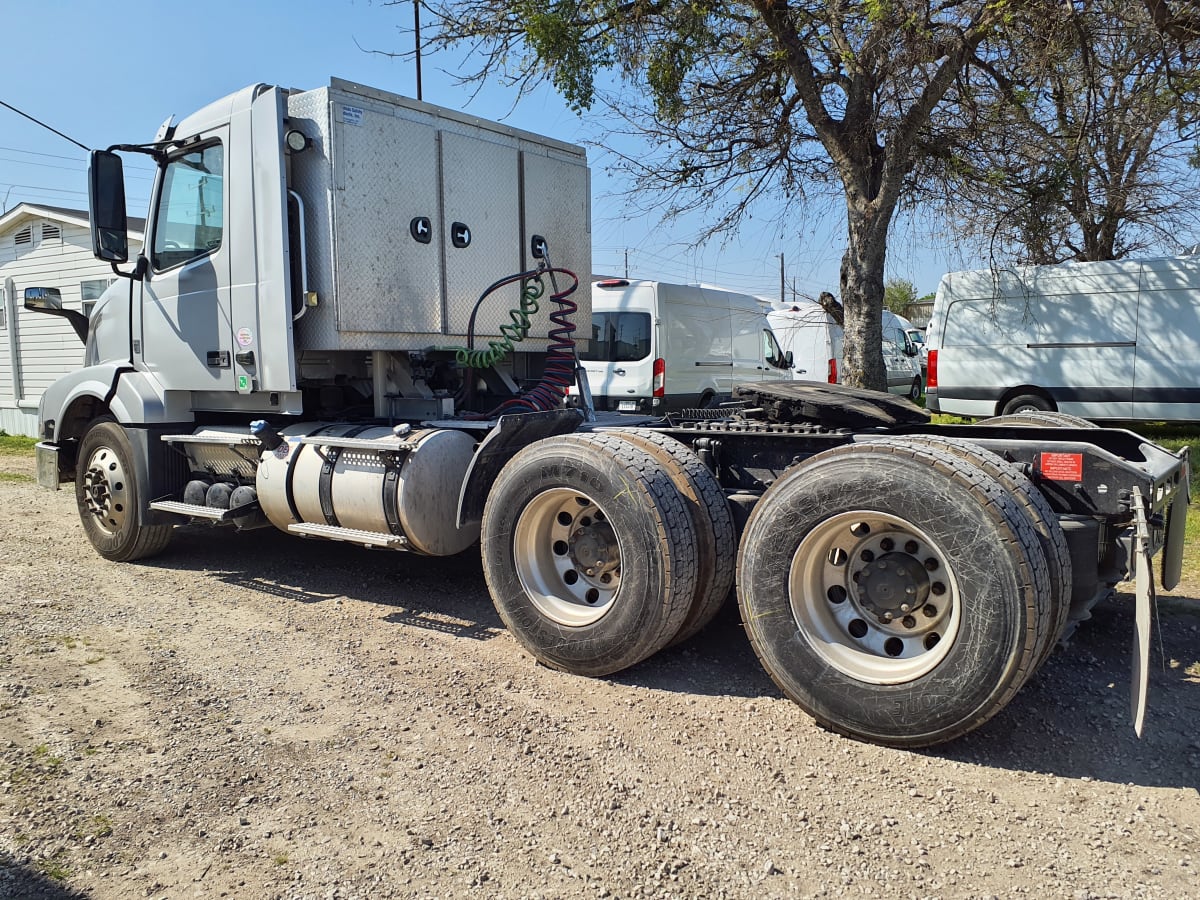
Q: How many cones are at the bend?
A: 0